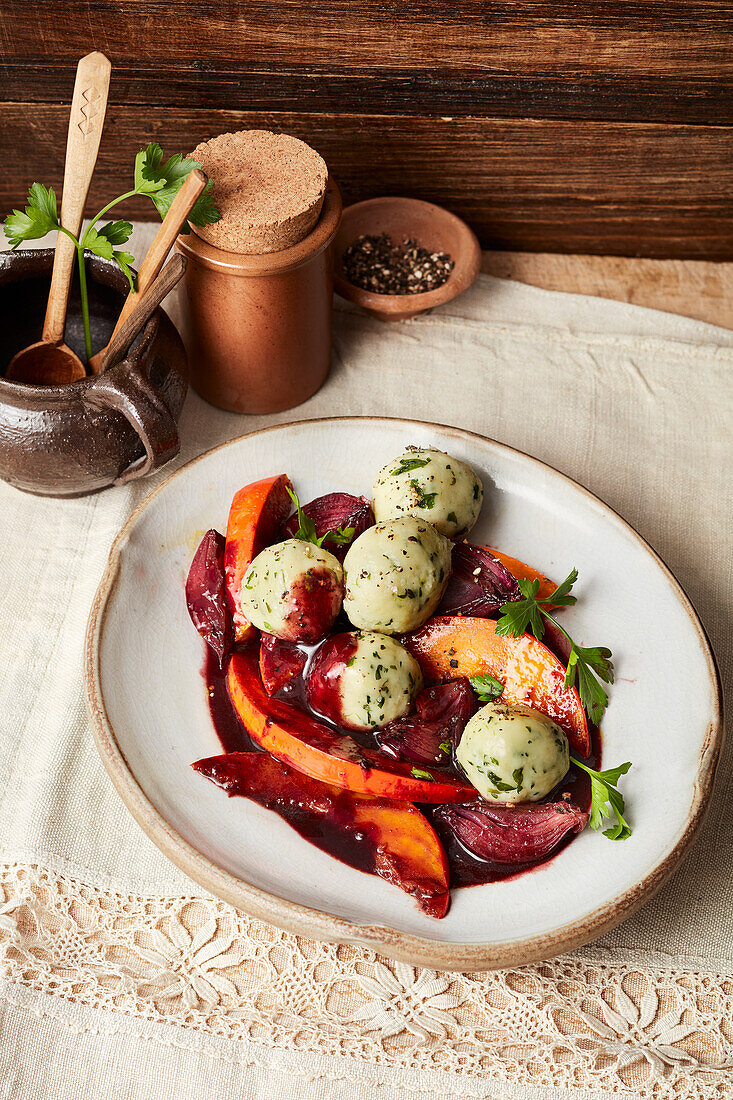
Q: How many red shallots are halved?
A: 5